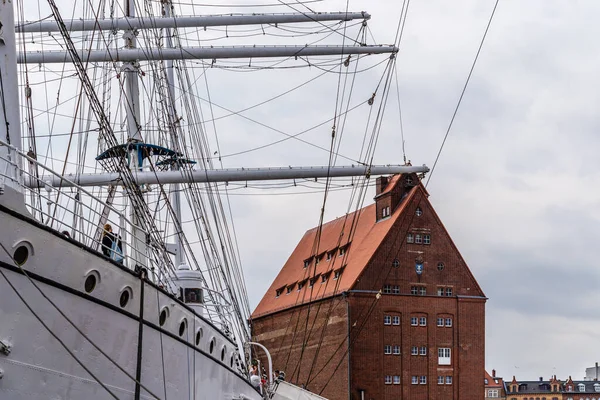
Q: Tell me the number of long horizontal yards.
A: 3